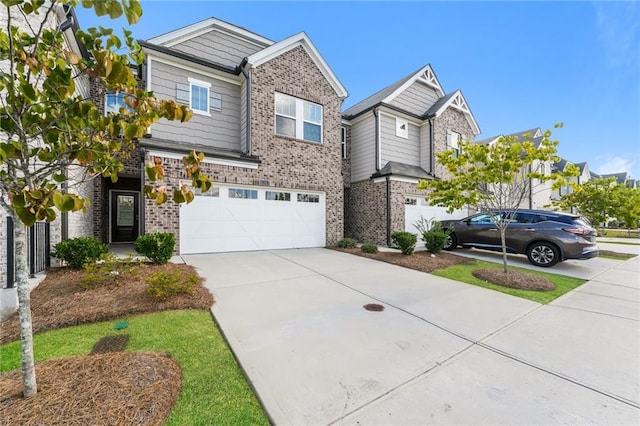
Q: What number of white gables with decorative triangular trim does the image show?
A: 2